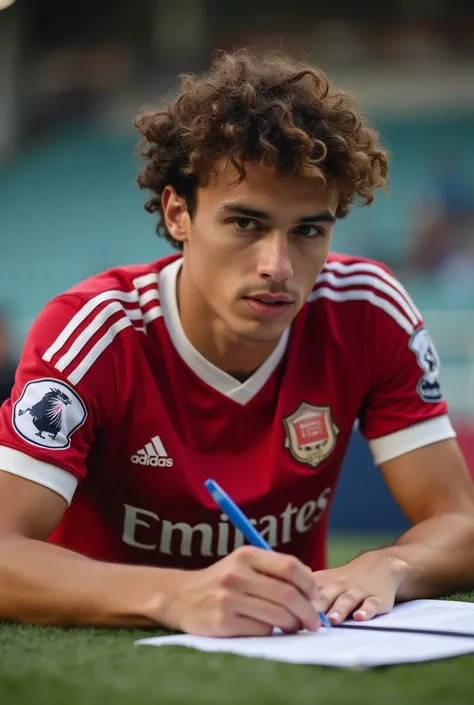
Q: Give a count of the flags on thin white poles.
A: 0